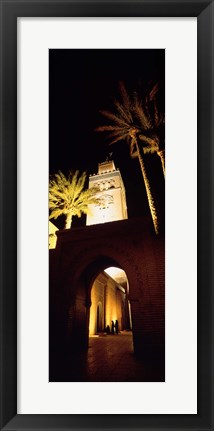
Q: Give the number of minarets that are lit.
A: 1